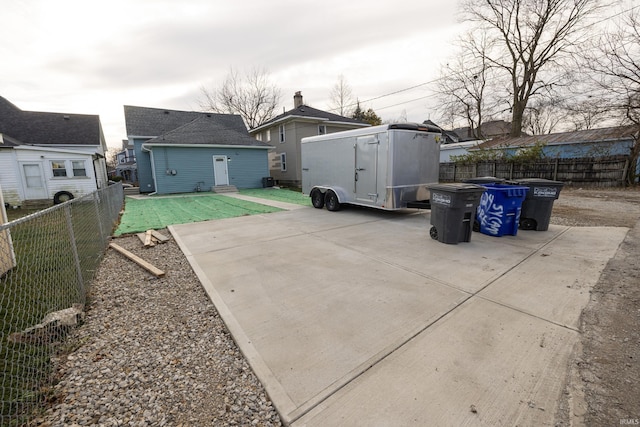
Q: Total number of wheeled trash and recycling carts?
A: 4